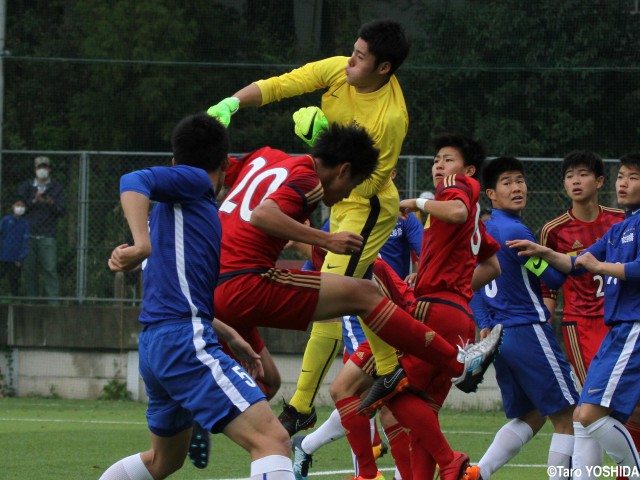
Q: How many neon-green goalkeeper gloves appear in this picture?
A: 2